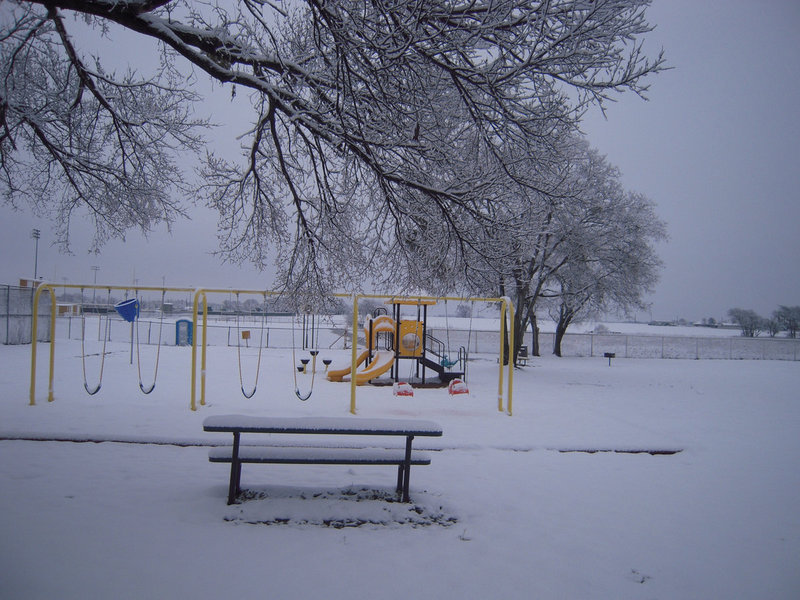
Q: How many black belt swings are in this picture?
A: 4